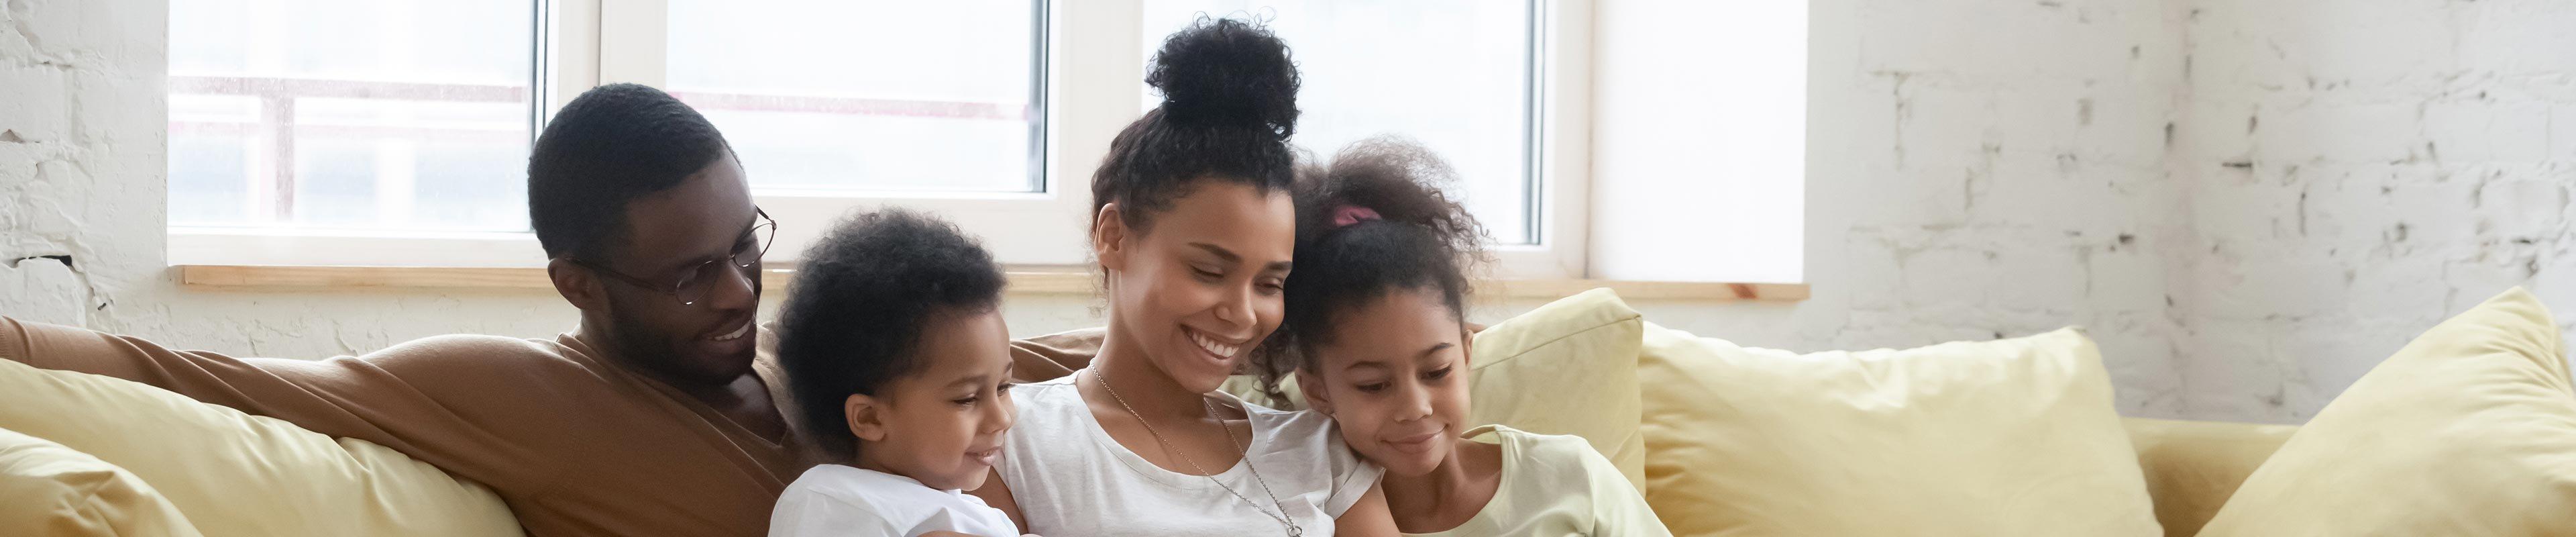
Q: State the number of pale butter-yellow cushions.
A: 5